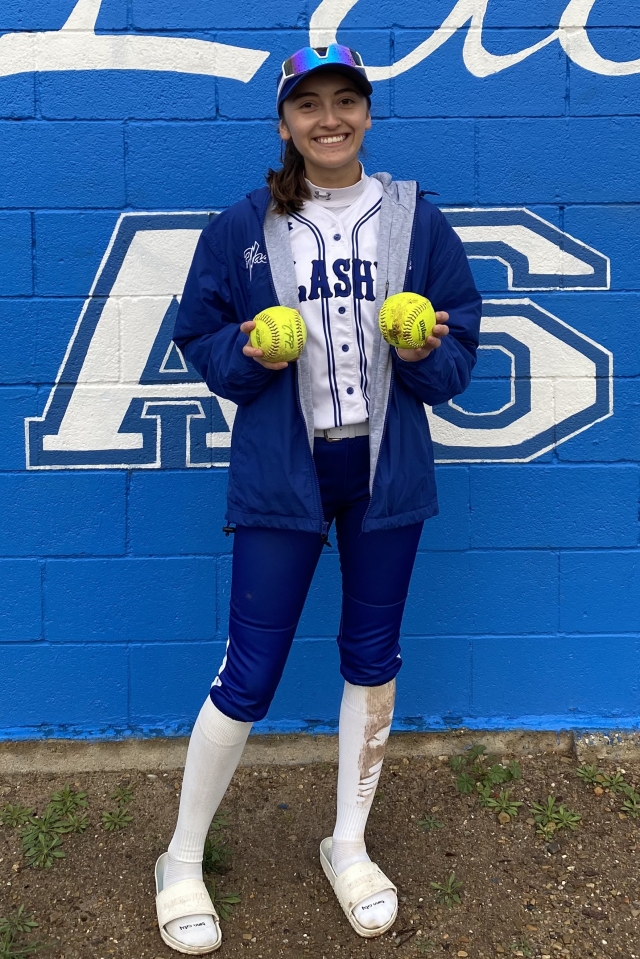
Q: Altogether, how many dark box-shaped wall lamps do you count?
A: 0